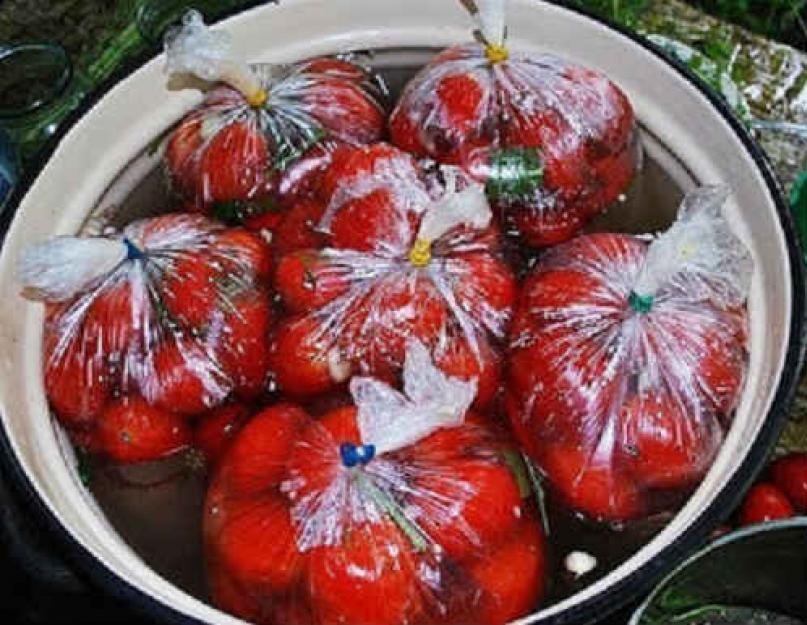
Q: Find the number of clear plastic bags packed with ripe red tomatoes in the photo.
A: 6